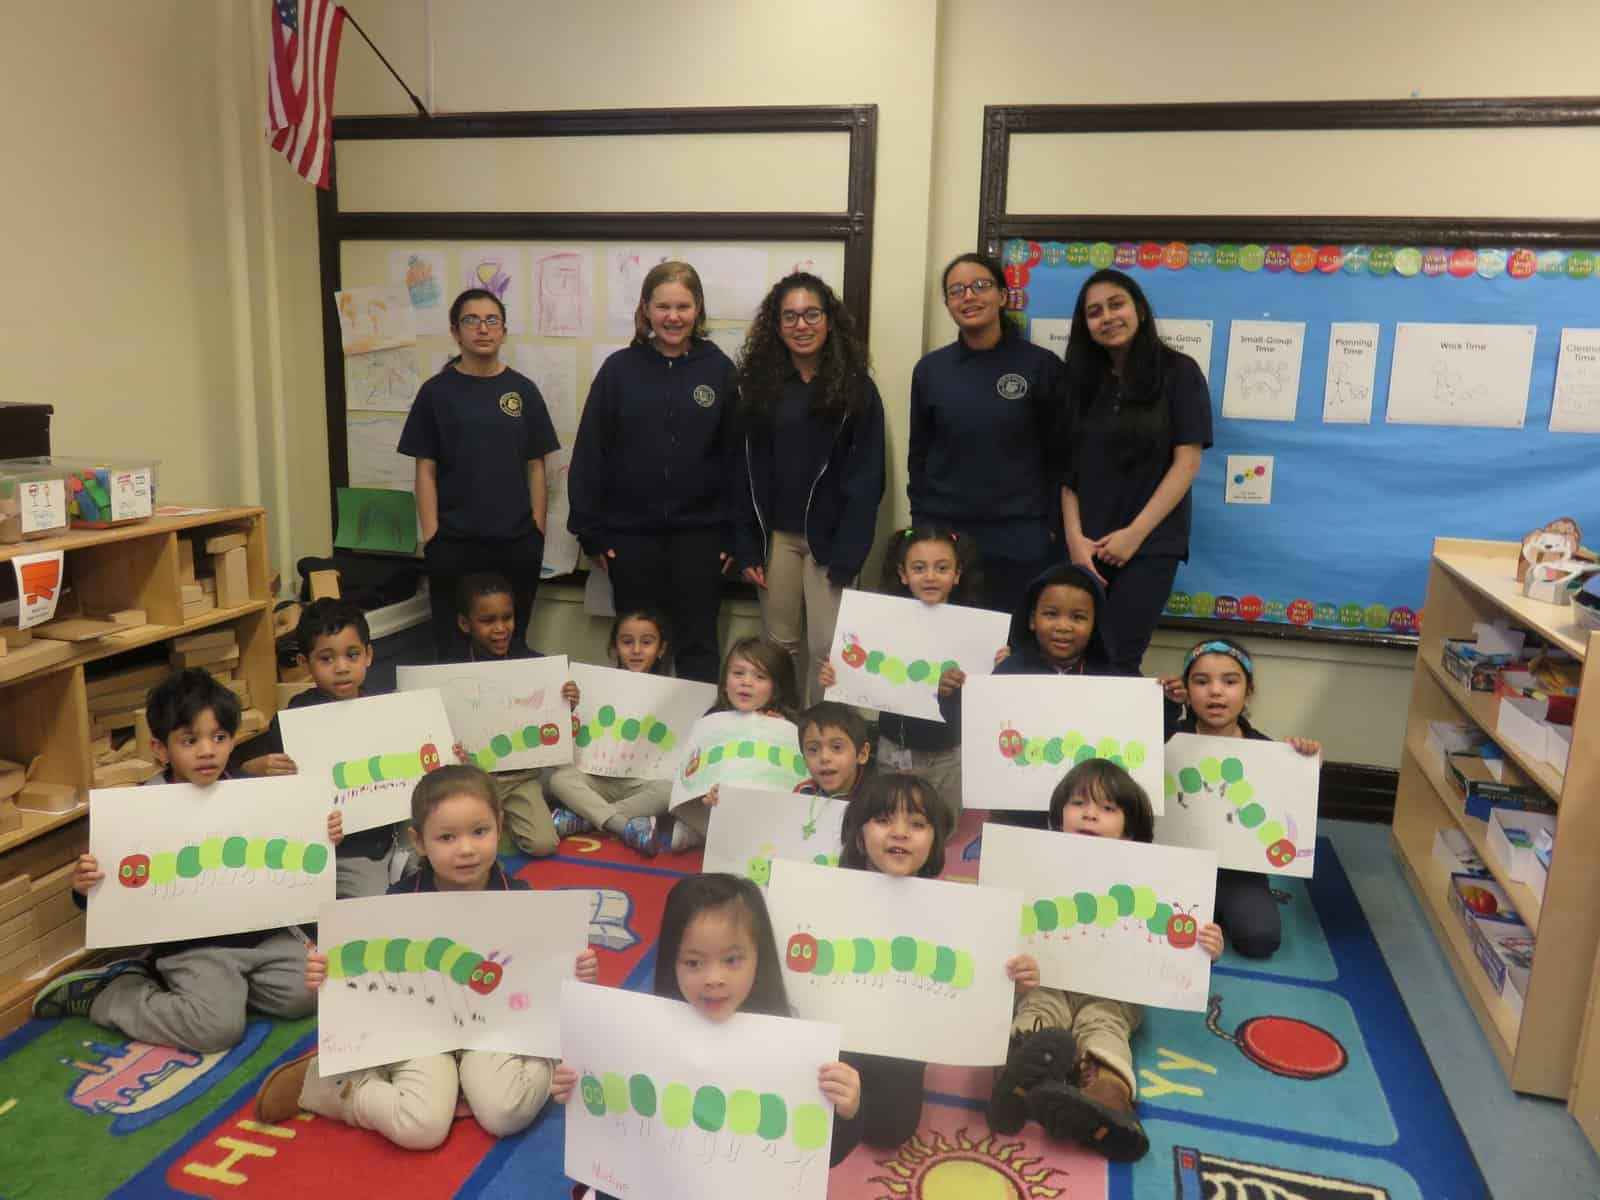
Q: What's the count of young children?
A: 13